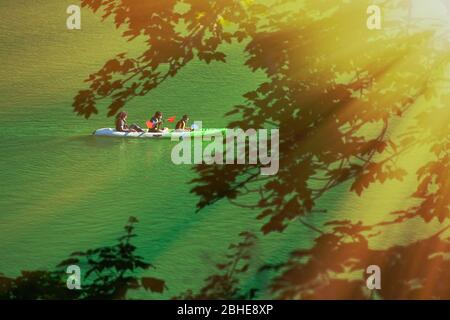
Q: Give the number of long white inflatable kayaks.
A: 1